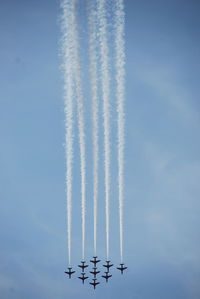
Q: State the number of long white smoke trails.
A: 5